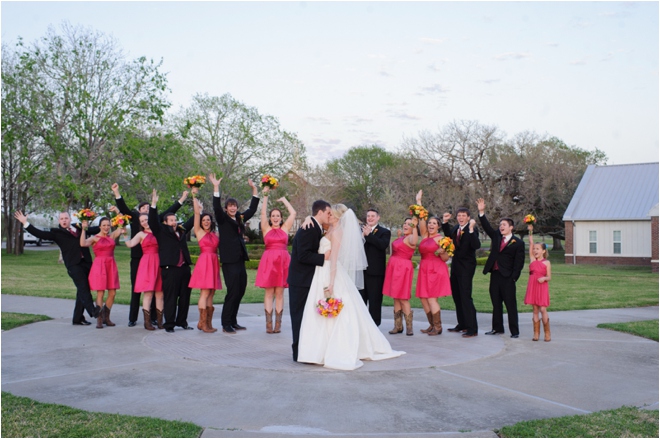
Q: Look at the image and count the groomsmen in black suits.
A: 7